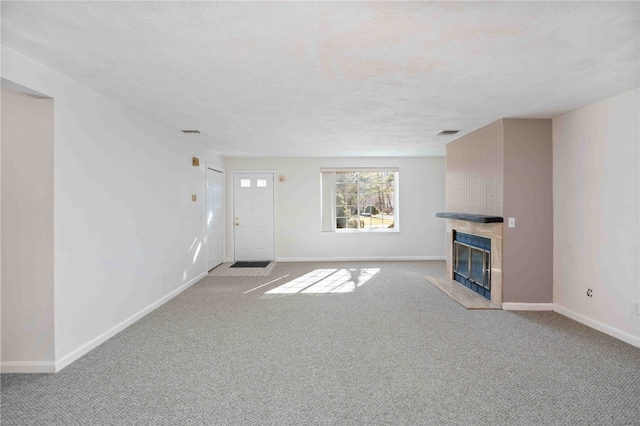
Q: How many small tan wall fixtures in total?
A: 3